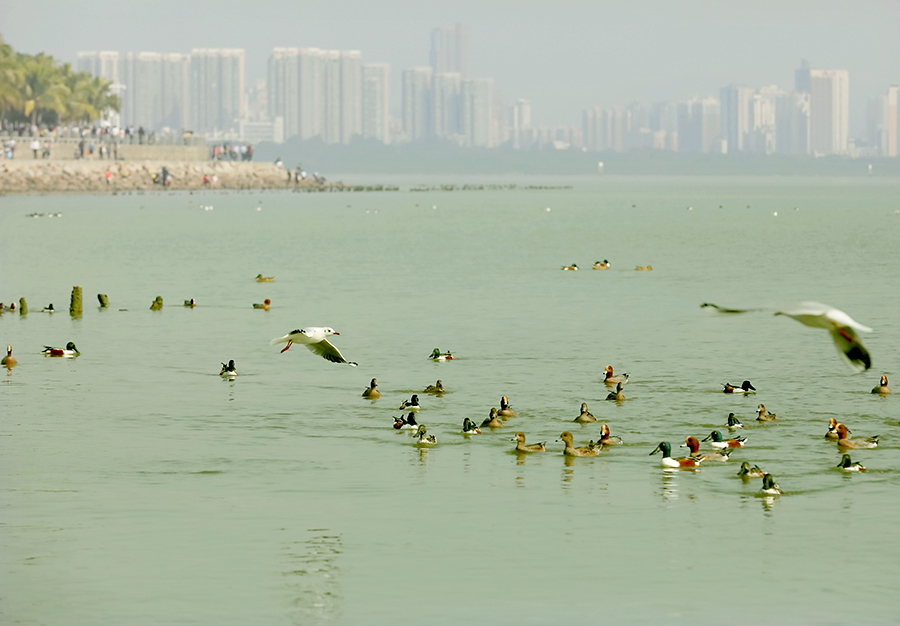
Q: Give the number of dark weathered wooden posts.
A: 4